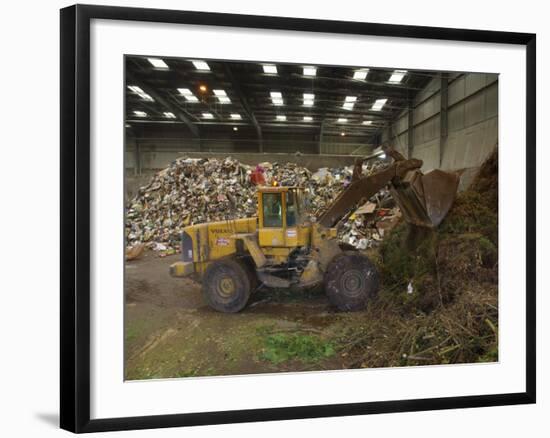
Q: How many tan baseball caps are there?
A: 0